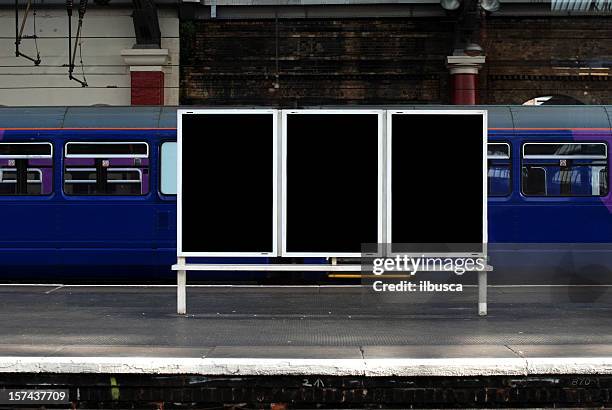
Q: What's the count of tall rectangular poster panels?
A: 3